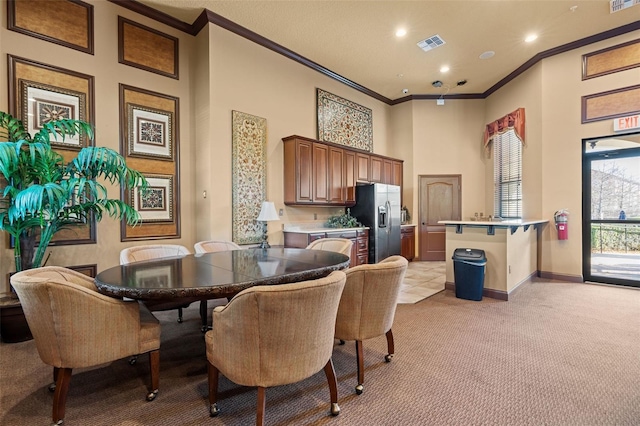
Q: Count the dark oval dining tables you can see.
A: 1